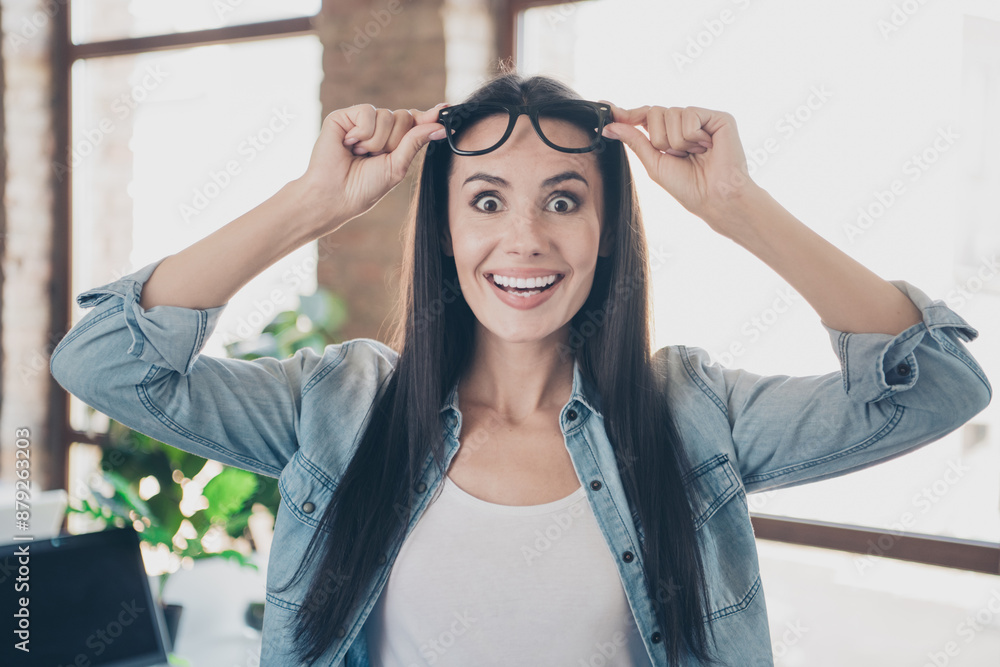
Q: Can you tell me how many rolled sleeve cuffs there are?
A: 2